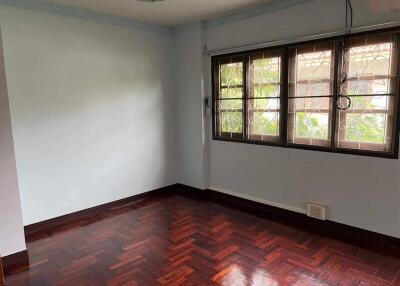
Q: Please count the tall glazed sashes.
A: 4